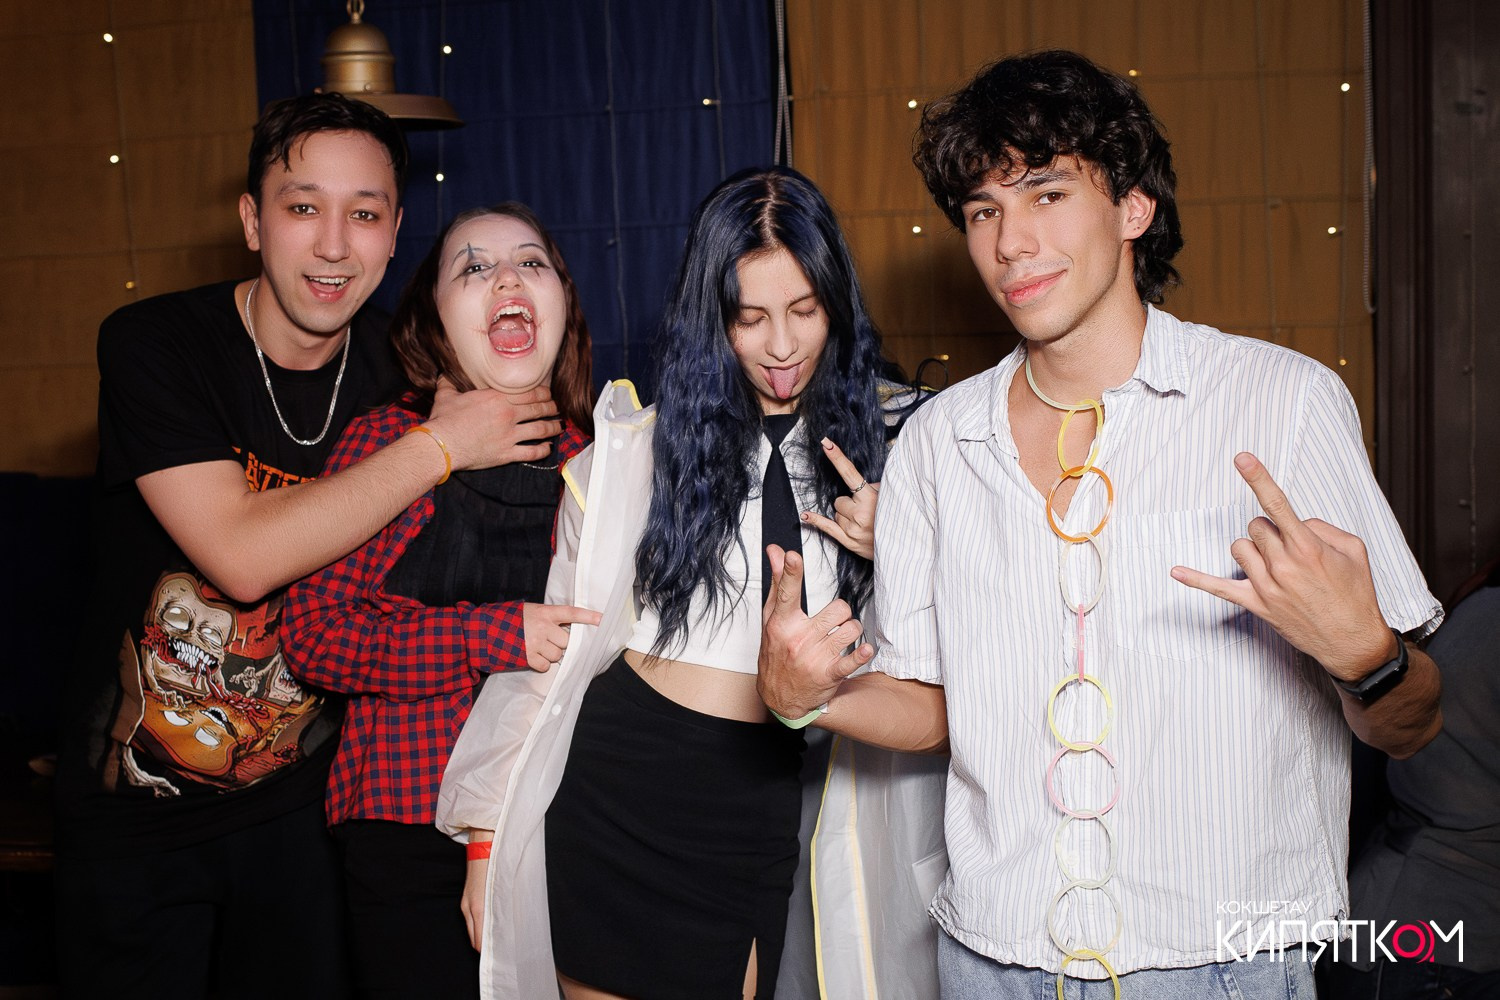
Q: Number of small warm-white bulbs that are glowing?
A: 13